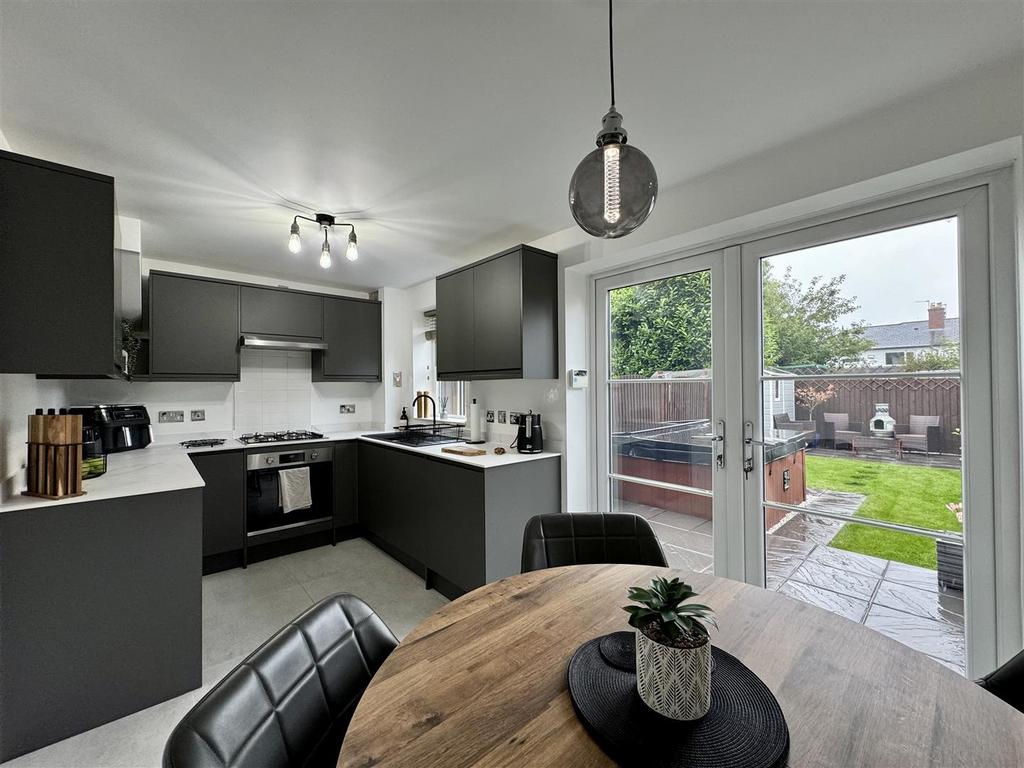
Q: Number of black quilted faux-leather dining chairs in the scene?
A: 3